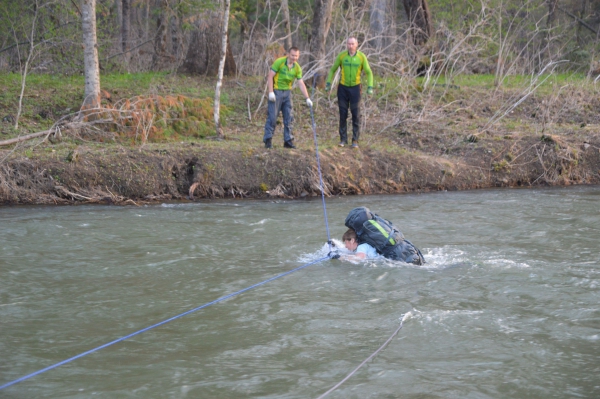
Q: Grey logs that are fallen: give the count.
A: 1